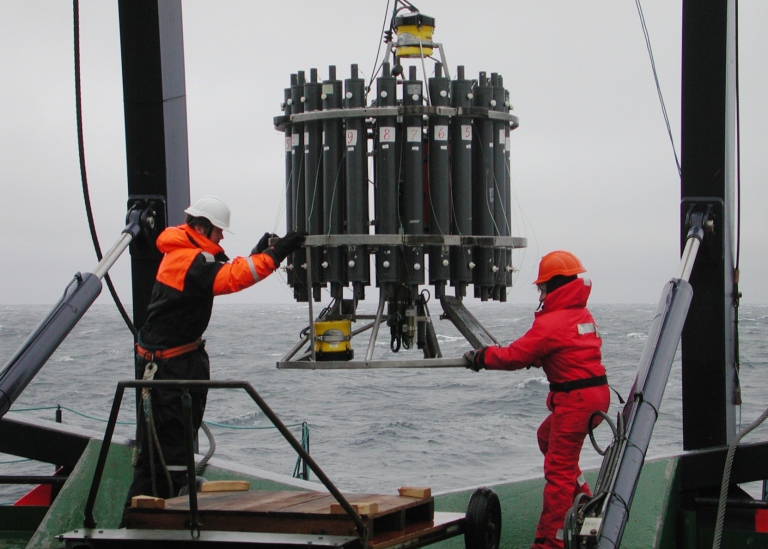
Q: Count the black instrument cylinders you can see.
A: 12